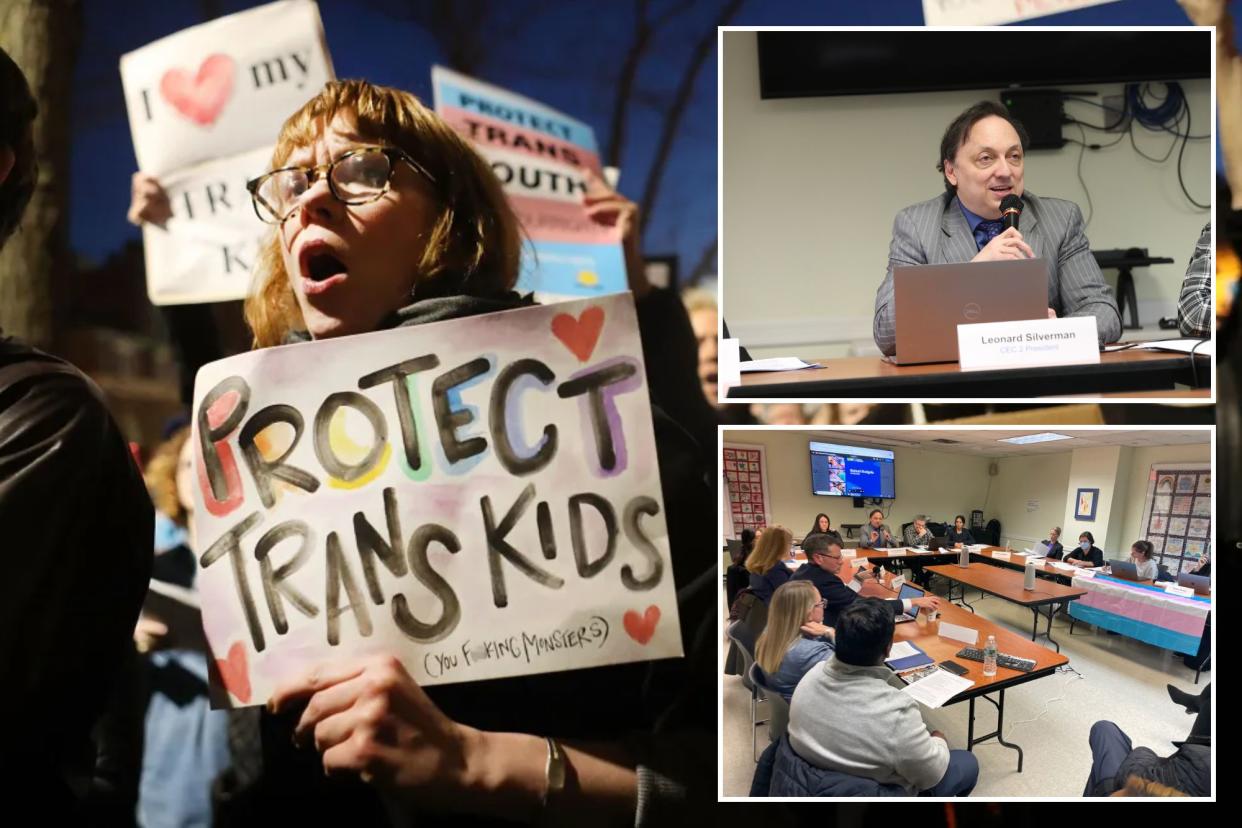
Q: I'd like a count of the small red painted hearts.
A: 3